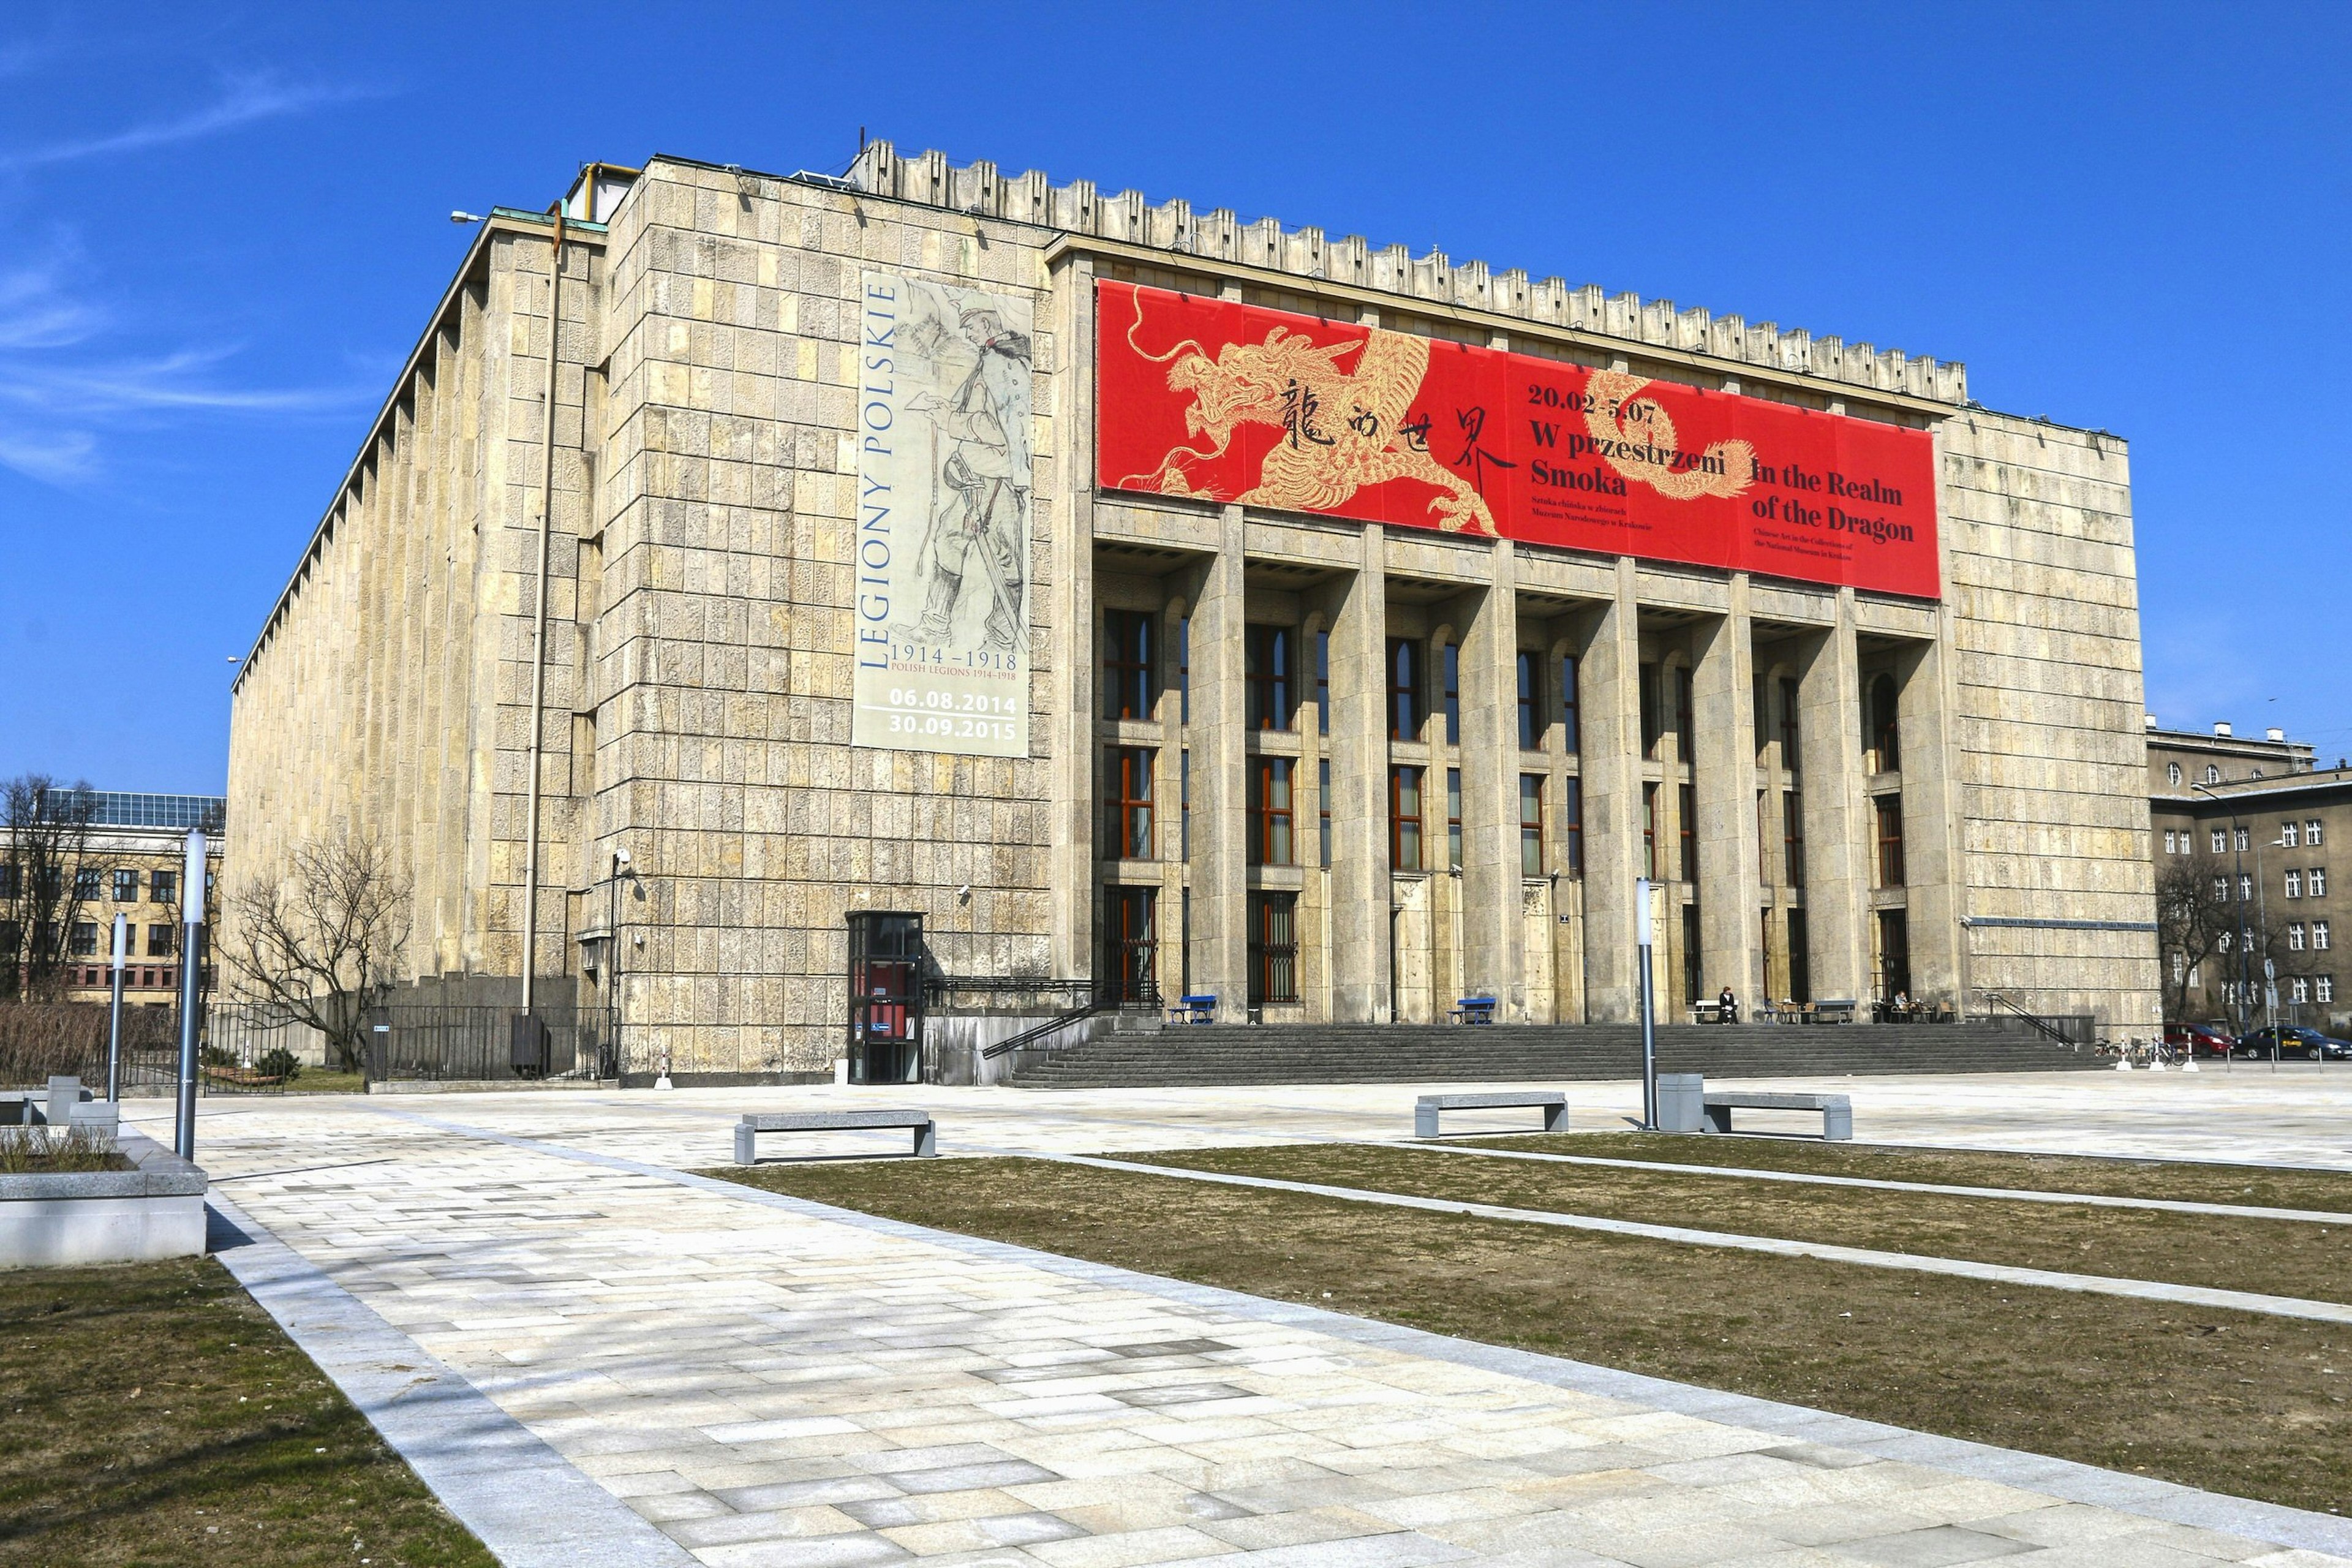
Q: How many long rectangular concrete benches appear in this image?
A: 3